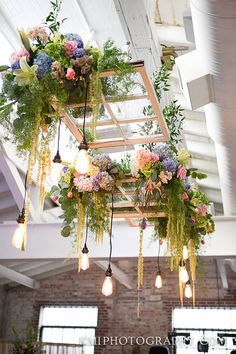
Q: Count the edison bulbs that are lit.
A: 9